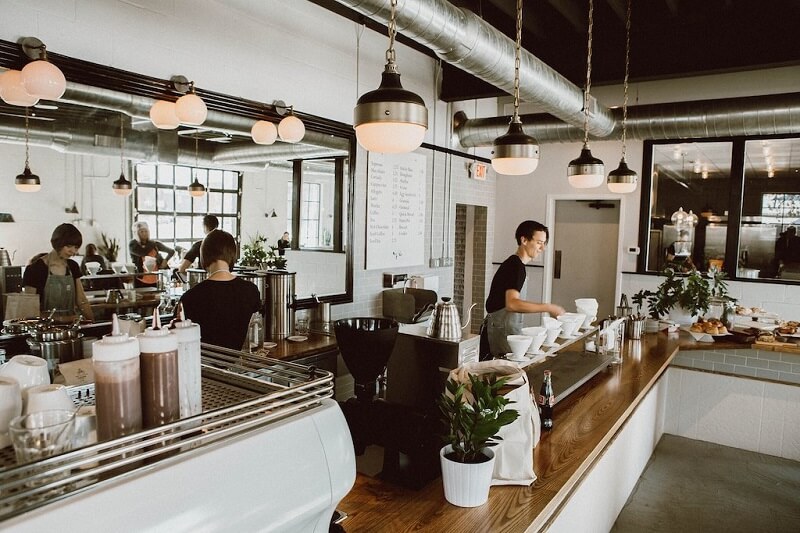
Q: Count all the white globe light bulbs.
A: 6